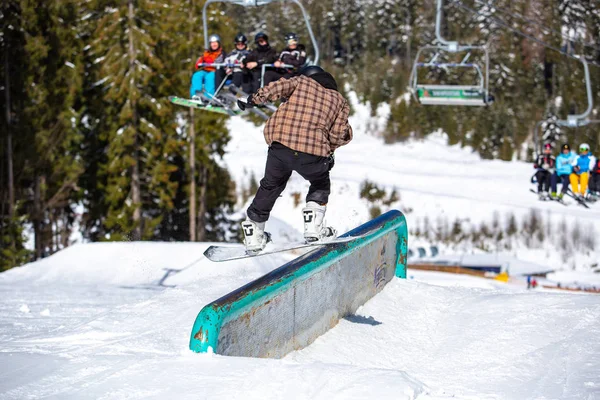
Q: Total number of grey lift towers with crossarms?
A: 0